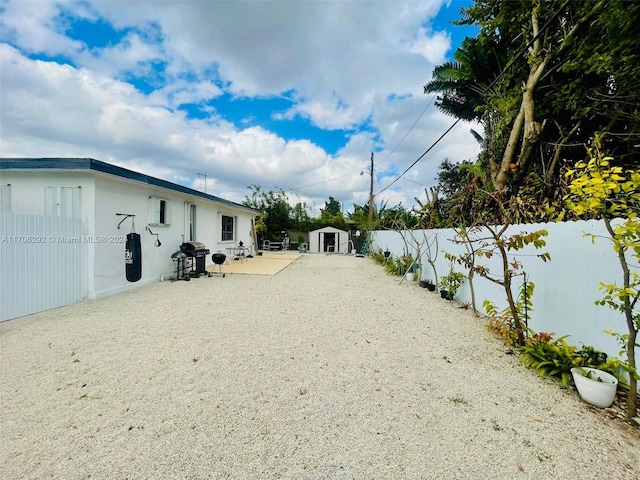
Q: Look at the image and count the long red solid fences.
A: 0